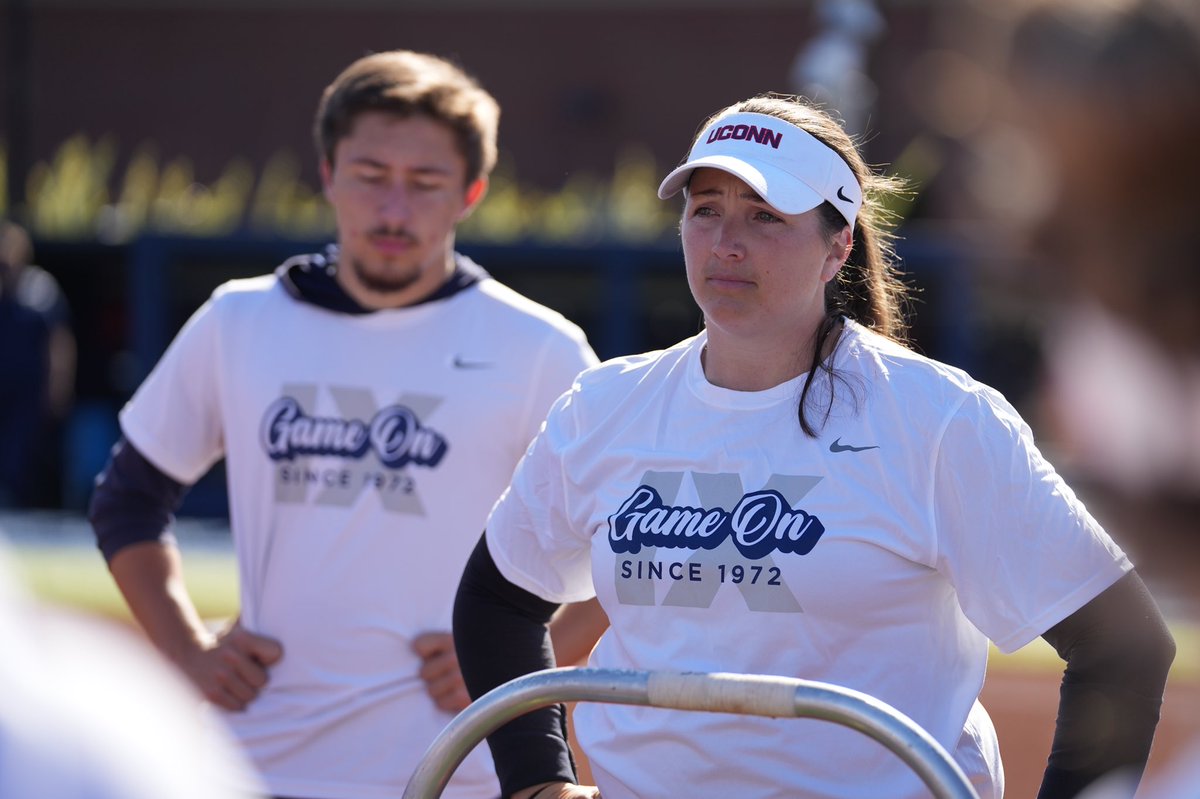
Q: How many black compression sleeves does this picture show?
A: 2